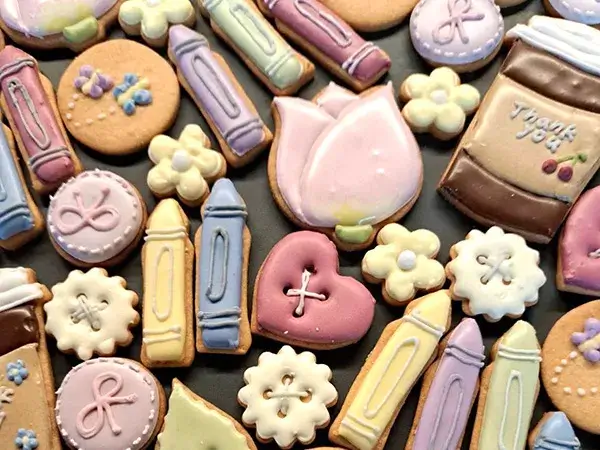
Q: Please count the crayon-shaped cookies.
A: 11